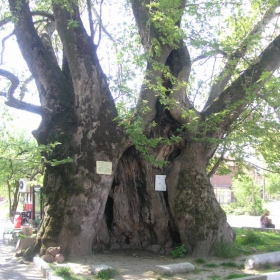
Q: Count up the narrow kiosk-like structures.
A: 1